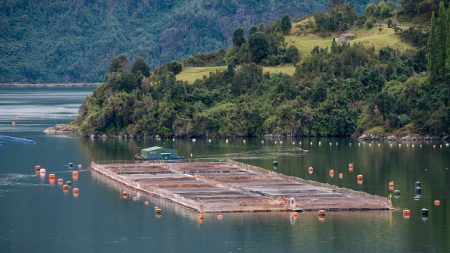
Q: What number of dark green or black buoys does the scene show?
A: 7